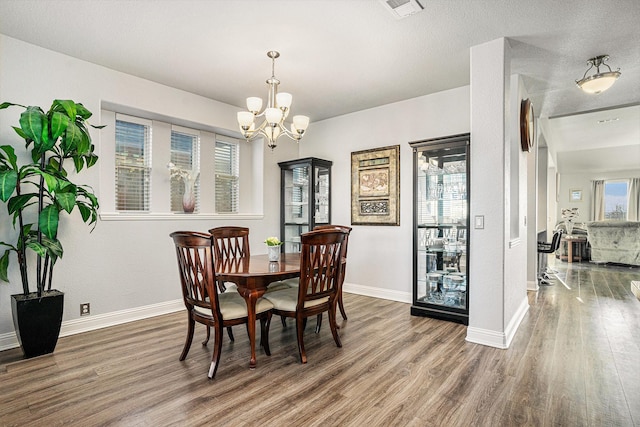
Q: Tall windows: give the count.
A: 3